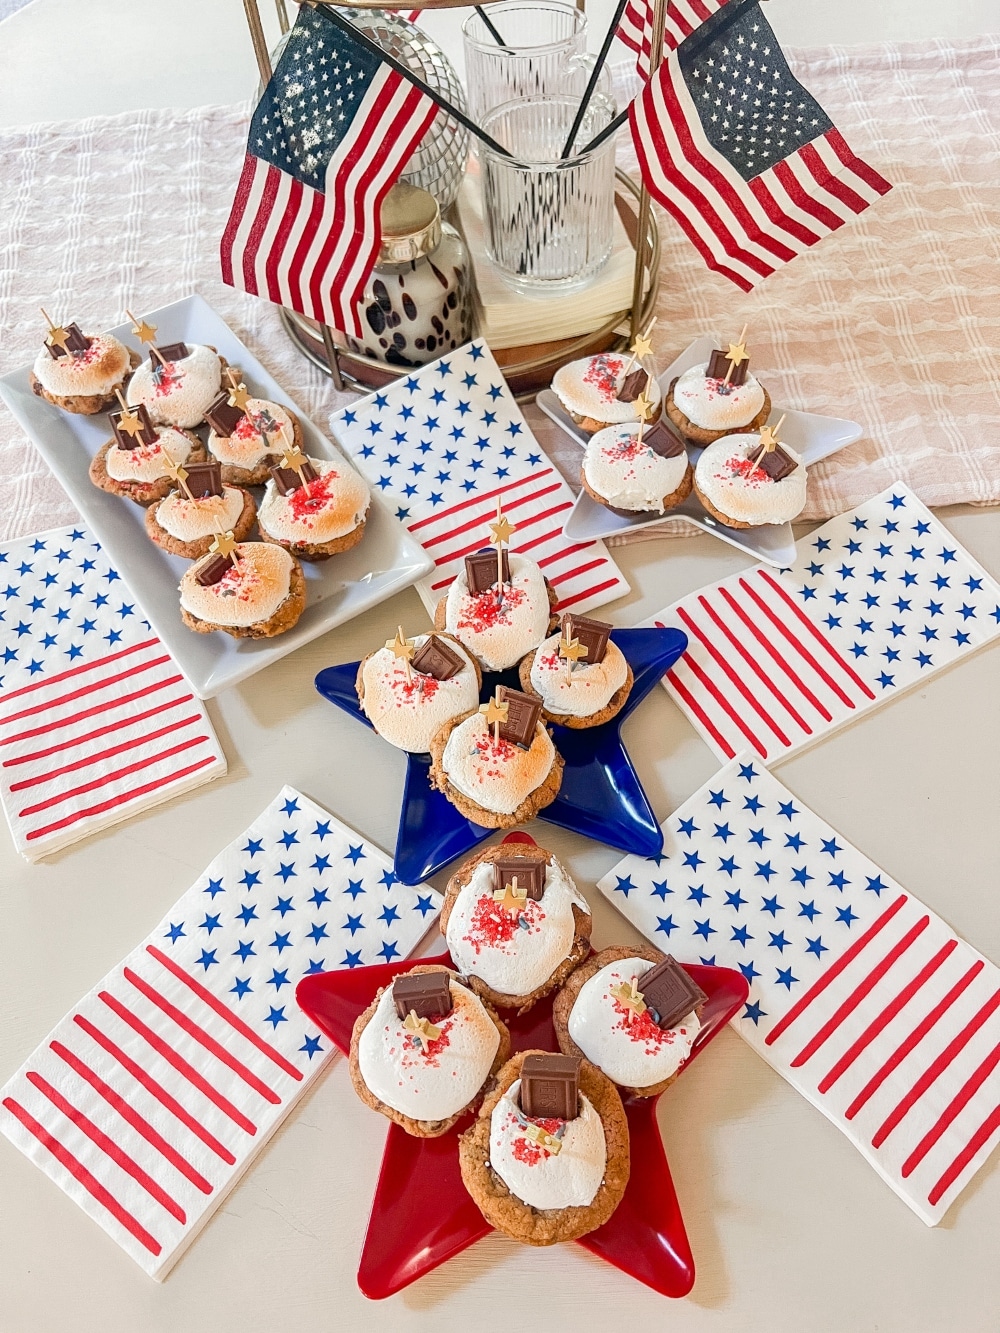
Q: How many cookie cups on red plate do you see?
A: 4